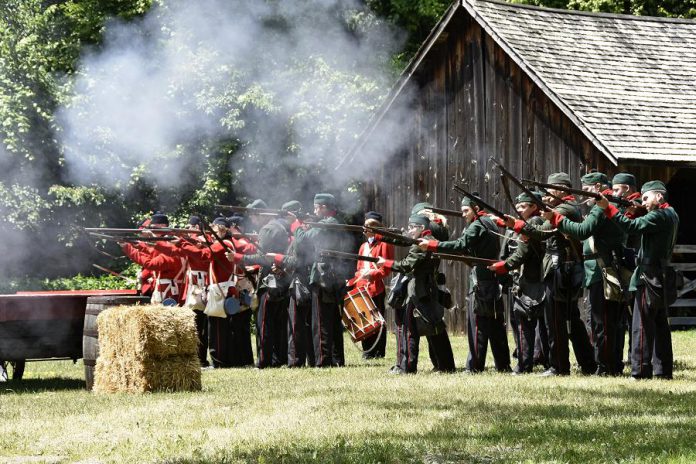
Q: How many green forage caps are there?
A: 11